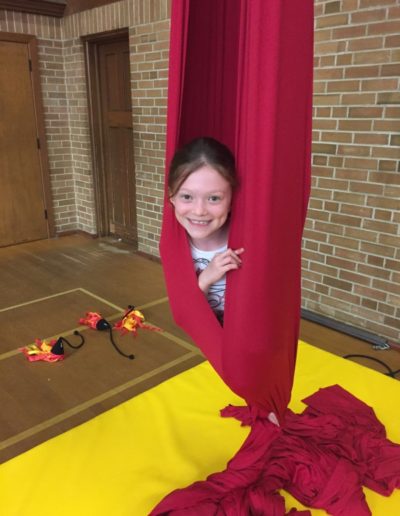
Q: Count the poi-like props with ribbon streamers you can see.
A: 3